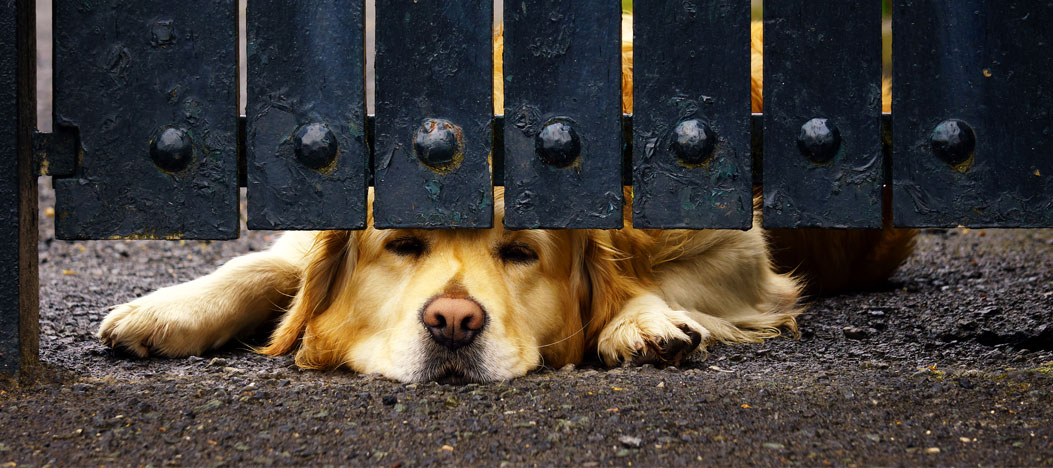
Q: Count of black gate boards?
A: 7